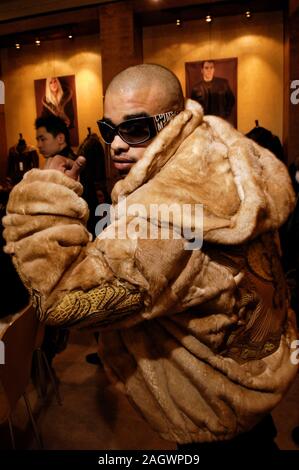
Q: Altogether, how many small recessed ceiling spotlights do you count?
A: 6